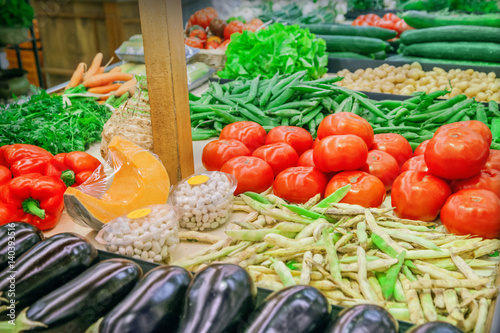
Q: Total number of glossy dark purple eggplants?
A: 8